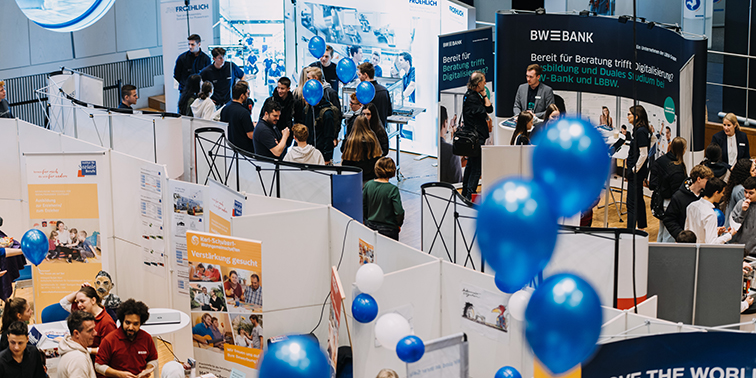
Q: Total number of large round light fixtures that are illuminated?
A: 1